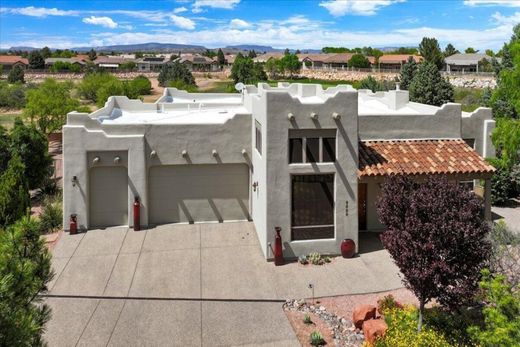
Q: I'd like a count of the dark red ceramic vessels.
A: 4